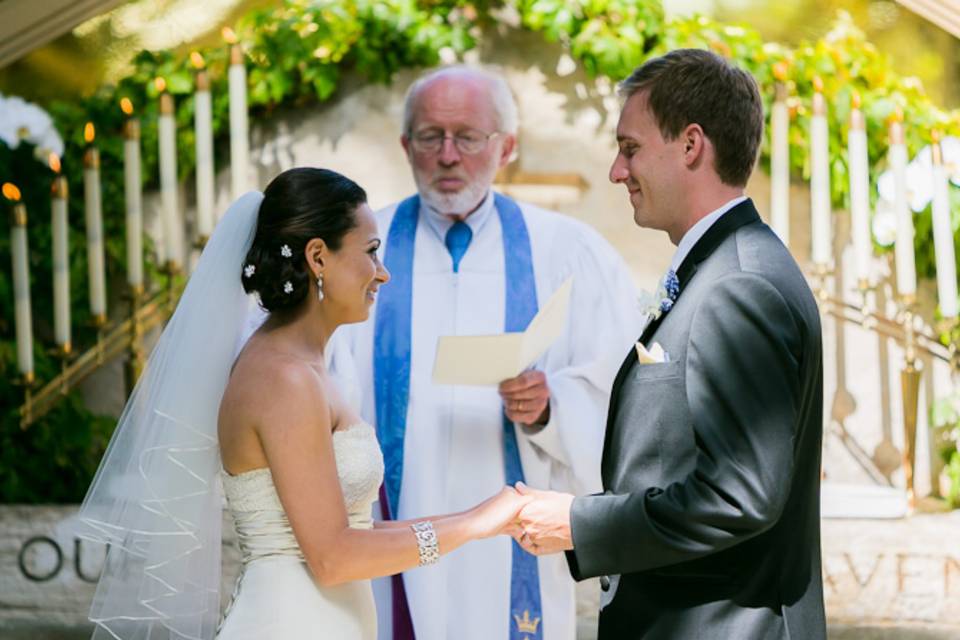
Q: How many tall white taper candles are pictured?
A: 12